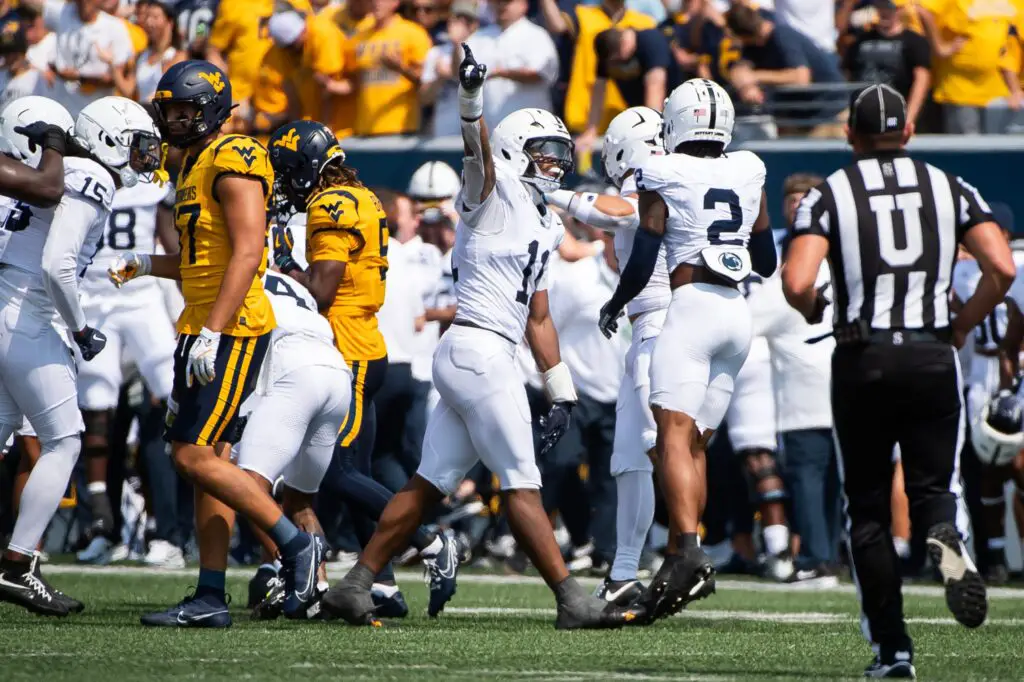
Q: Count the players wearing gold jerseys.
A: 2